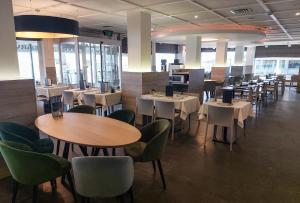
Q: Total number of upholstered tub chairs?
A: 6